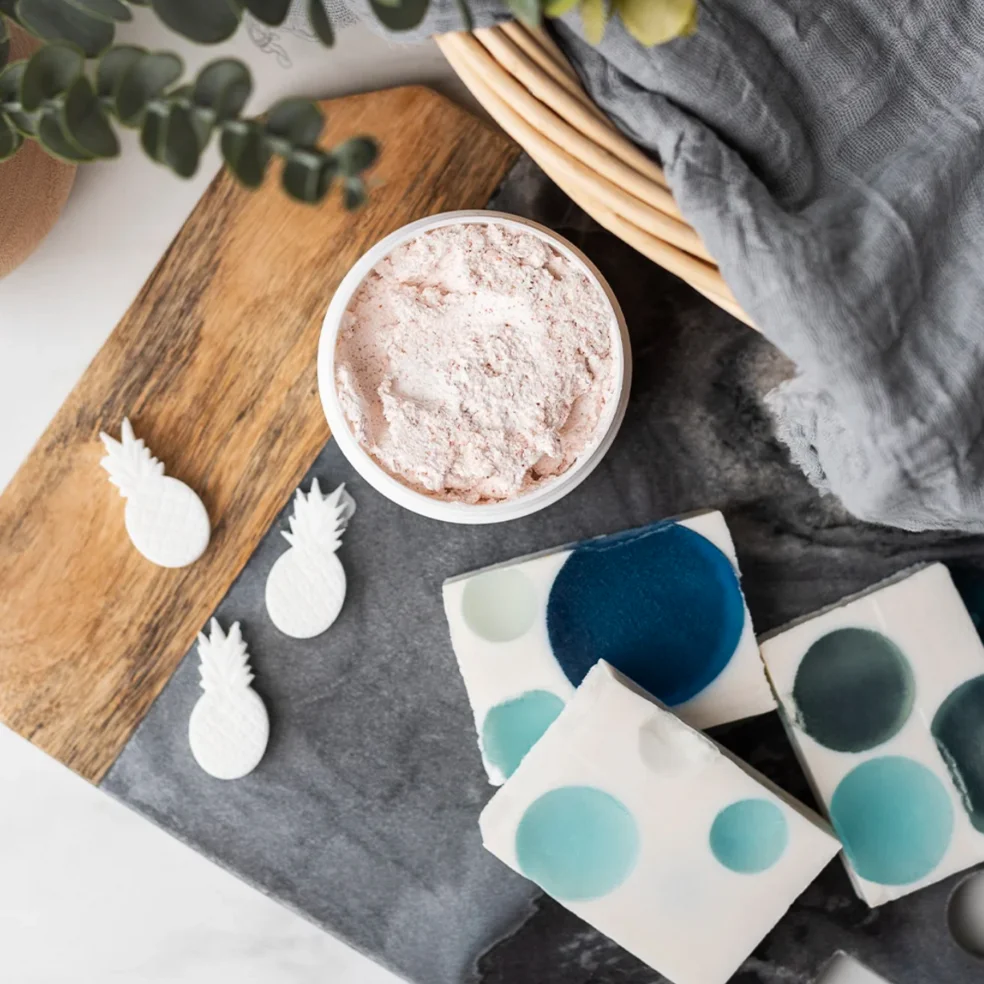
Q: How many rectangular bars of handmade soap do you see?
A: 3